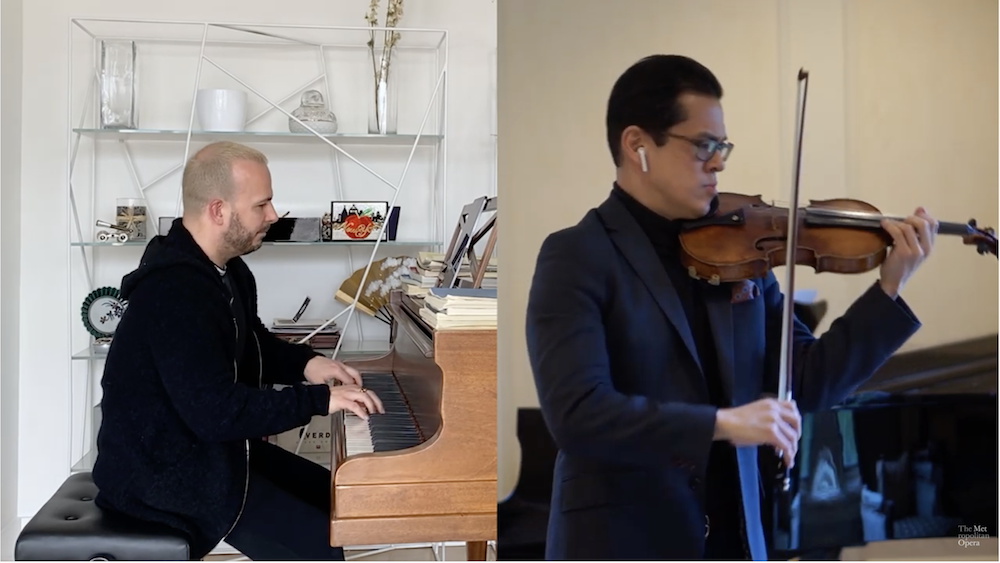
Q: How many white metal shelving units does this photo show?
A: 1